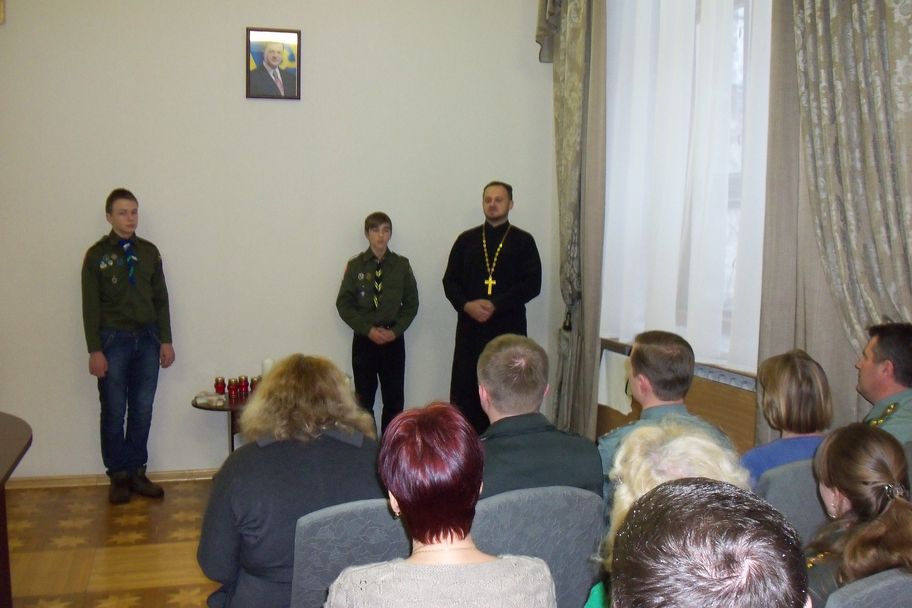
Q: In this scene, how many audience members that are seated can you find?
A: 9